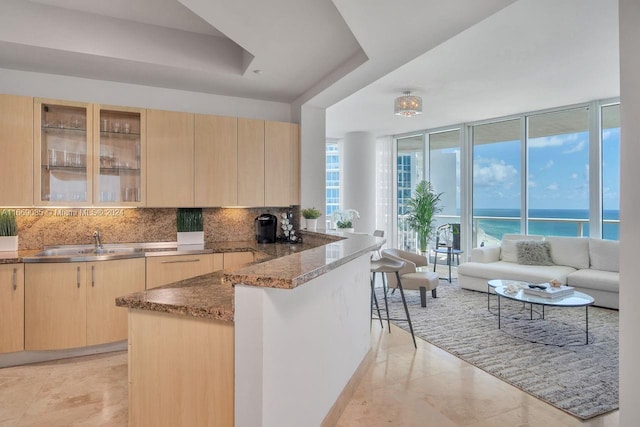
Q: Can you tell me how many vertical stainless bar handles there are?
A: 3